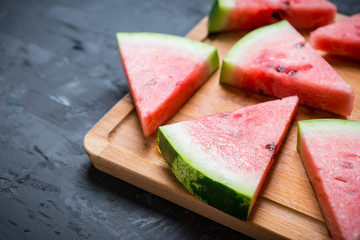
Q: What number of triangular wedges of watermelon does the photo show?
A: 6